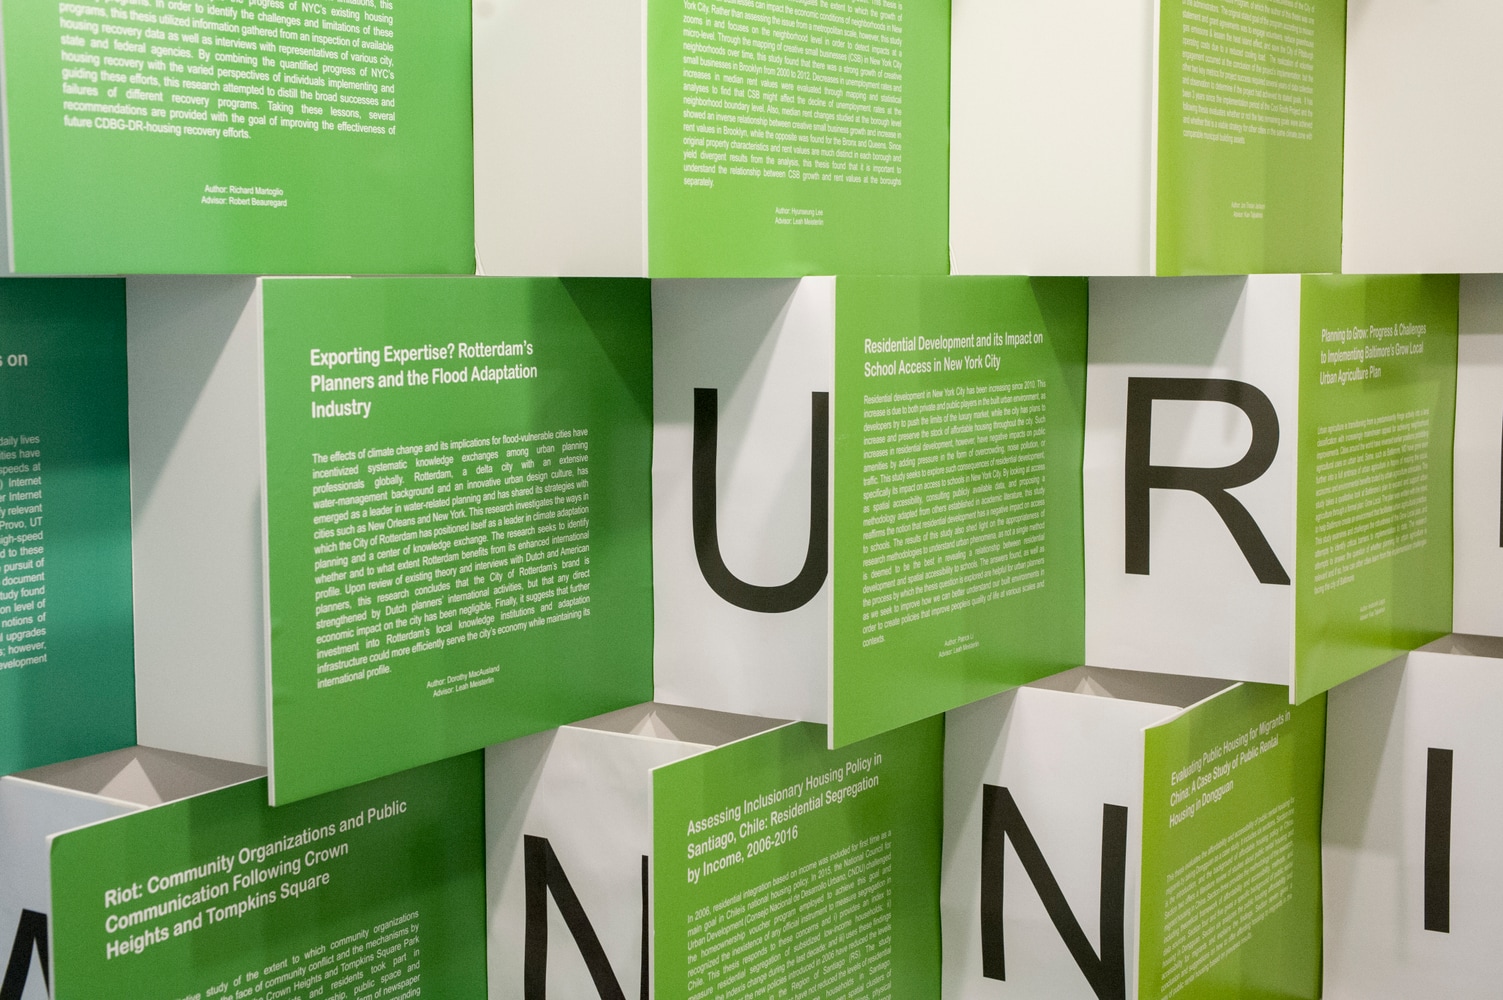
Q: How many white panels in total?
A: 11